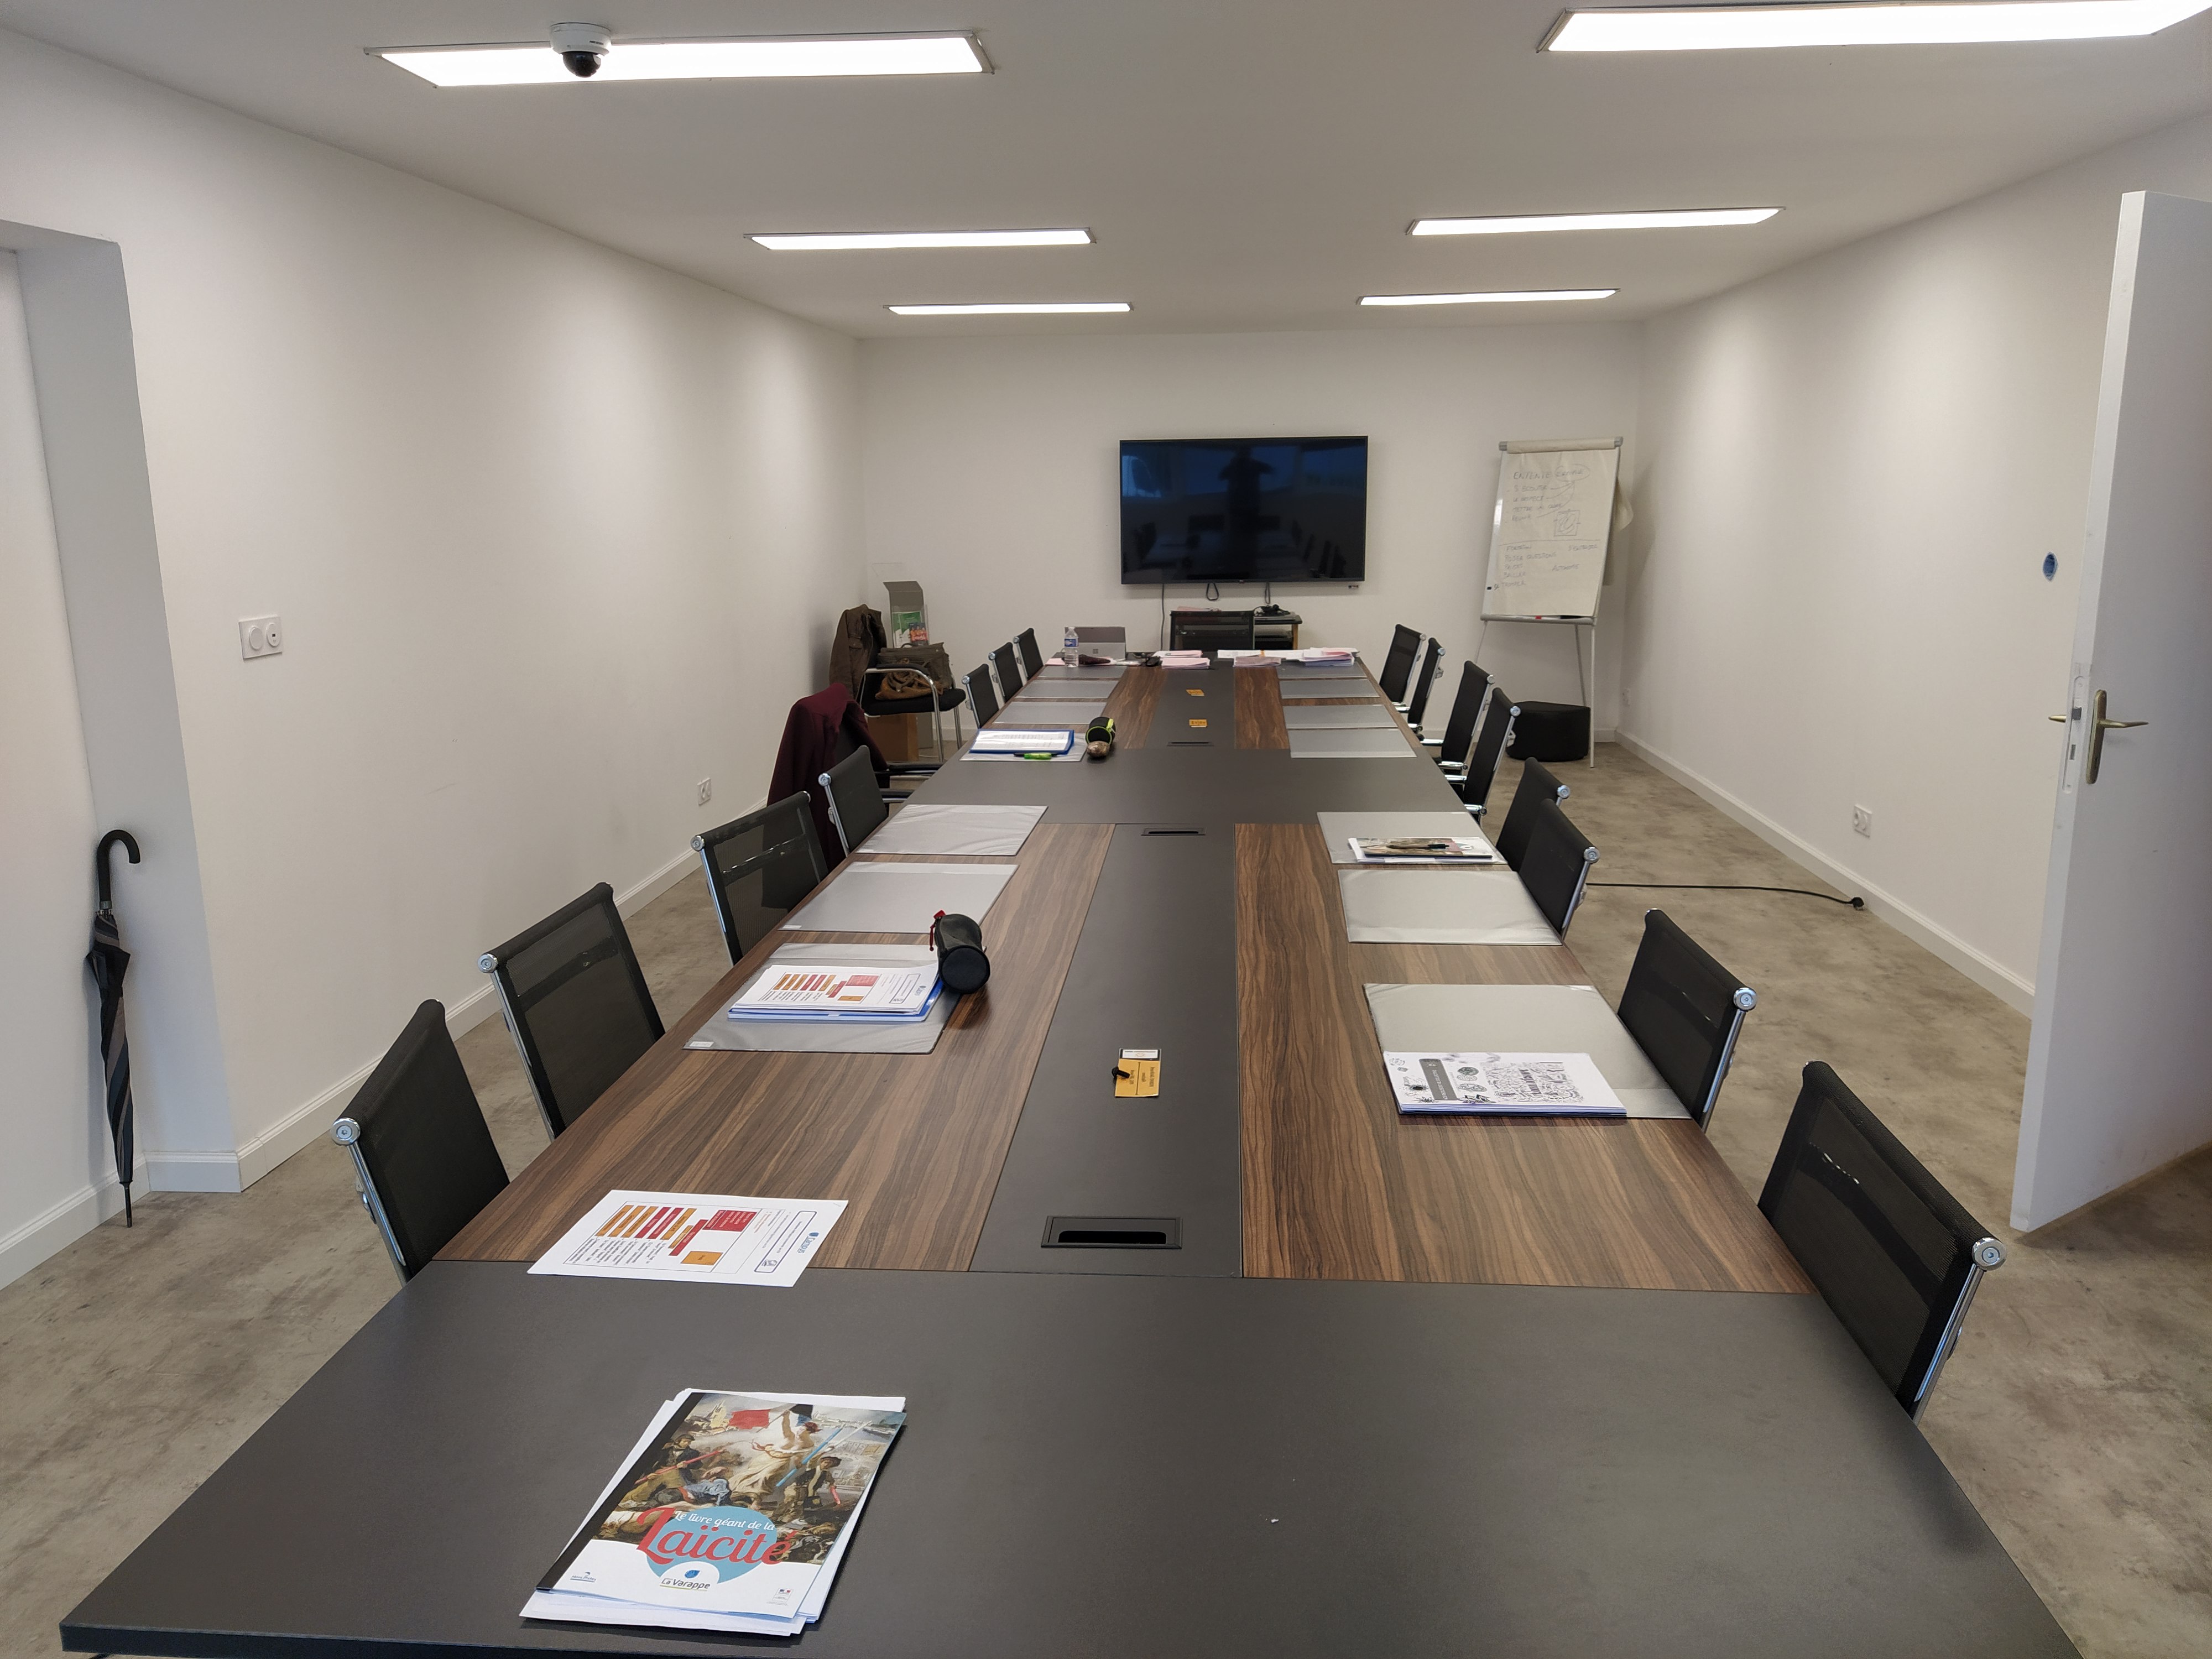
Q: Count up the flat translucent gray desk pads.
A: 14